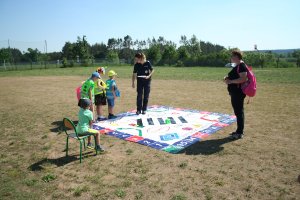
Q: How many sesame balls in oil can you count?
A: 0